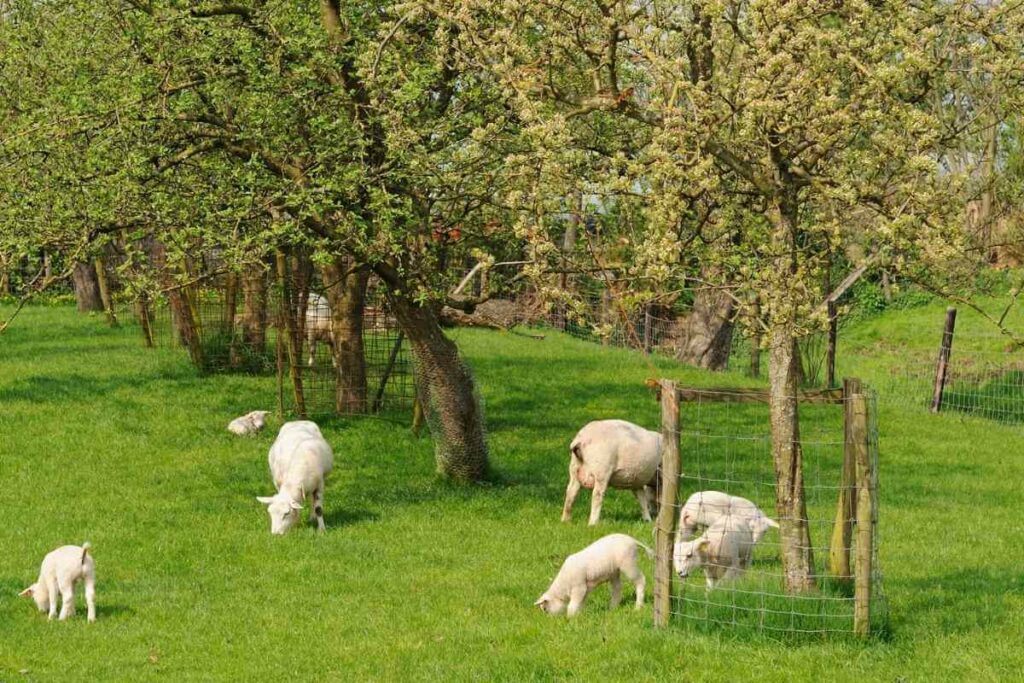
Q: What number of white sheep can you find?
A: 8